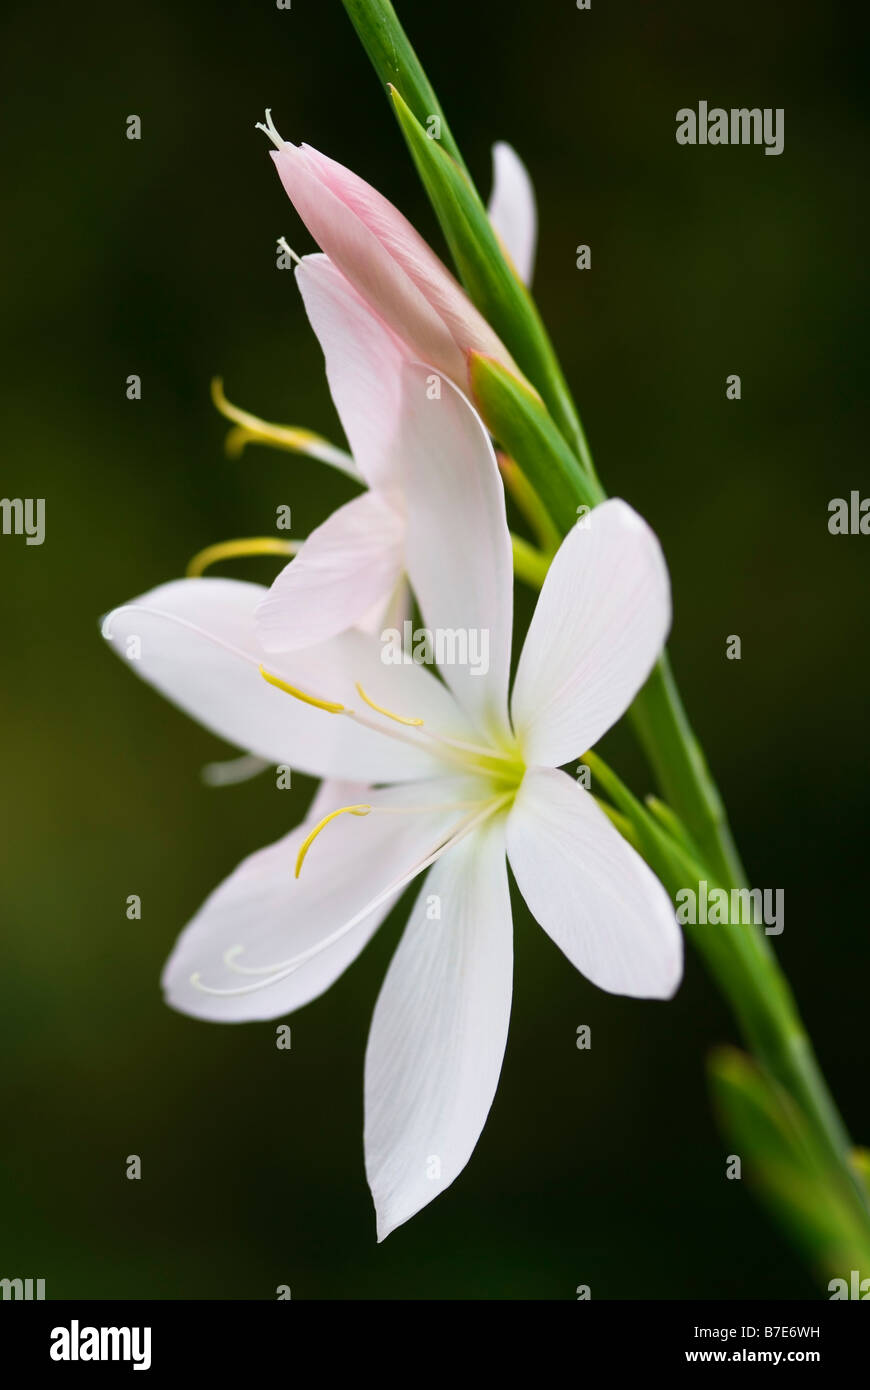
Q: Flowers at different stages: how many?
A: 3